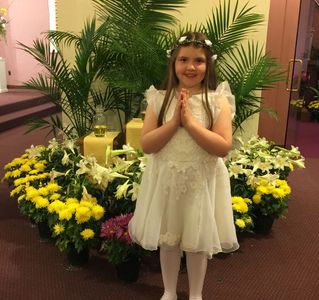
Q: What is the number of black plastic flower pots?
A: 4